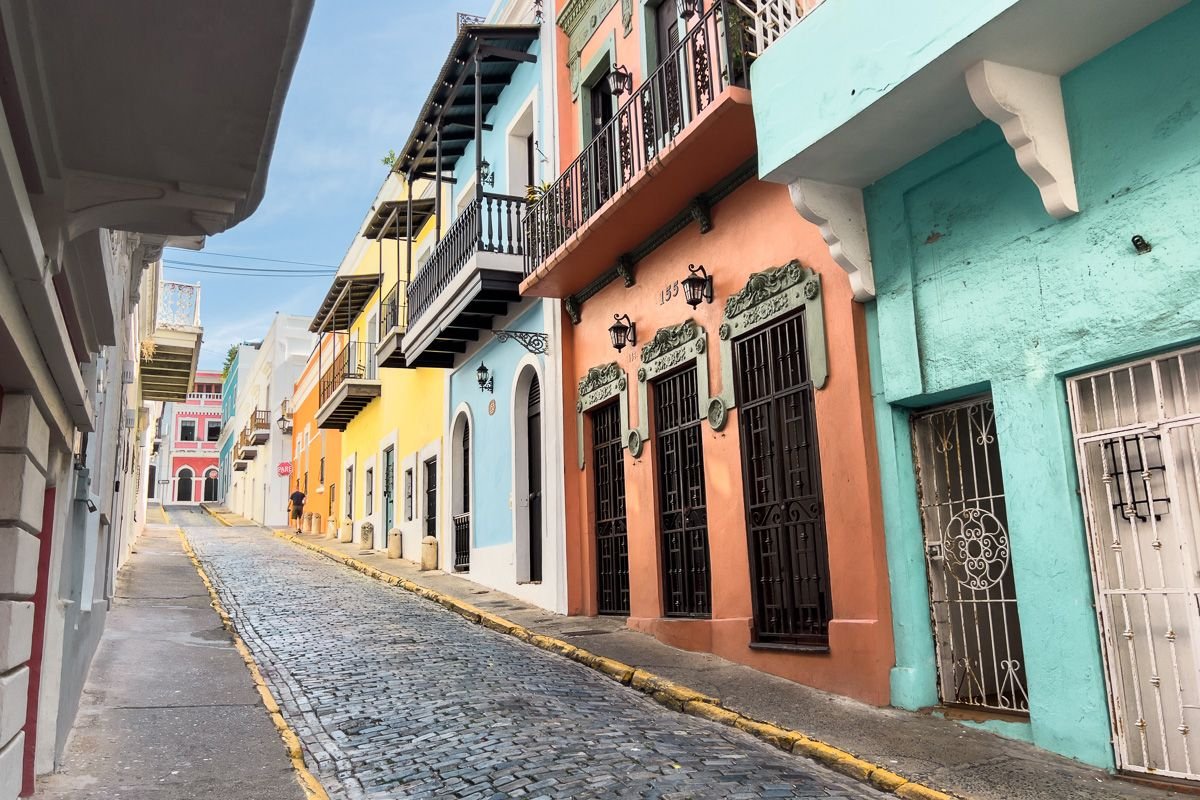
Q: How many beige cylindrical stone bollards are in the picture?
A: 7